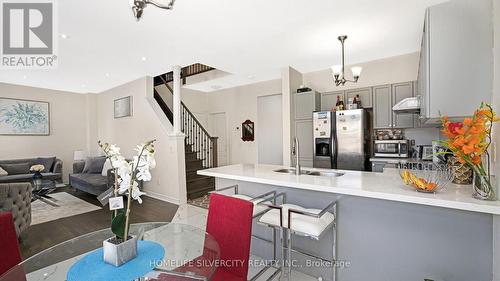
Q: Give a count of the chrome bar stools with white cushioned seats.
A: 2